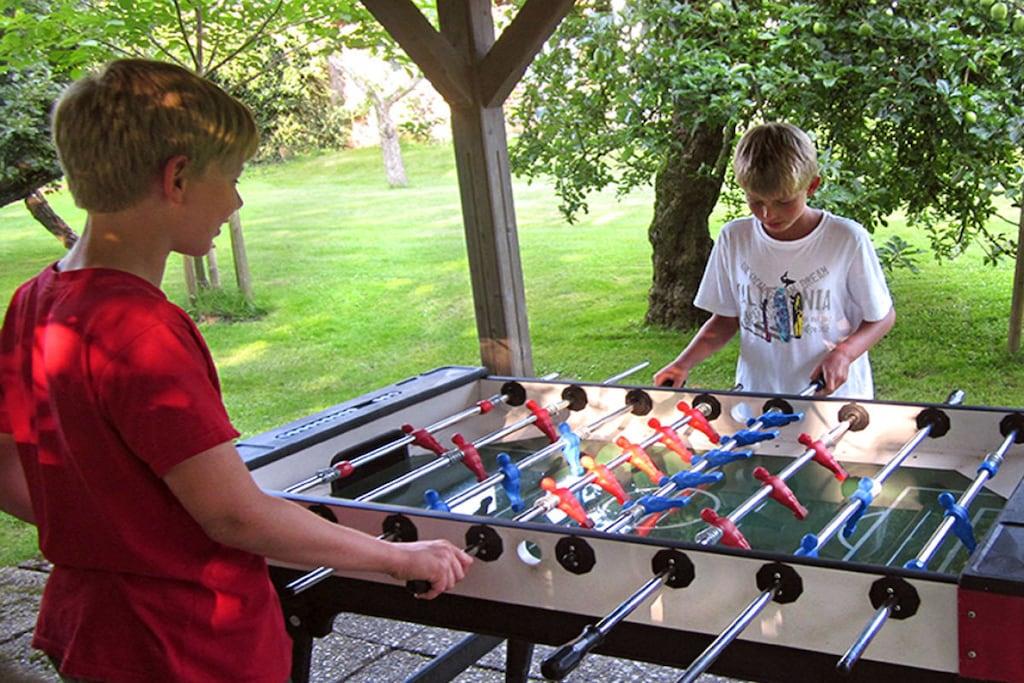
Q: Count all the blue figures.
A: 11